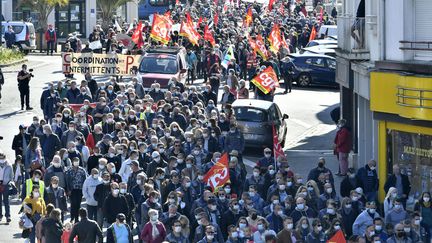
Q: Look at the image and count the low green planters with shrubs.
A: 1